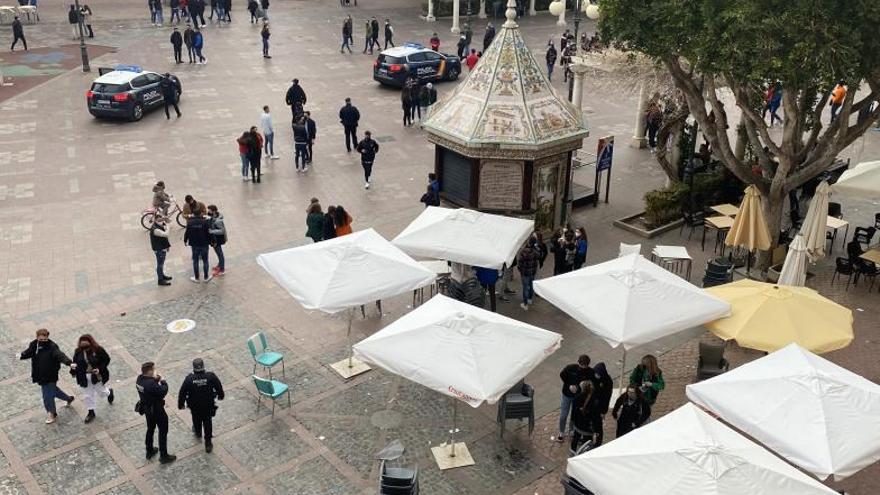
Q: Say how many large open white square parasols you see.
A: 6